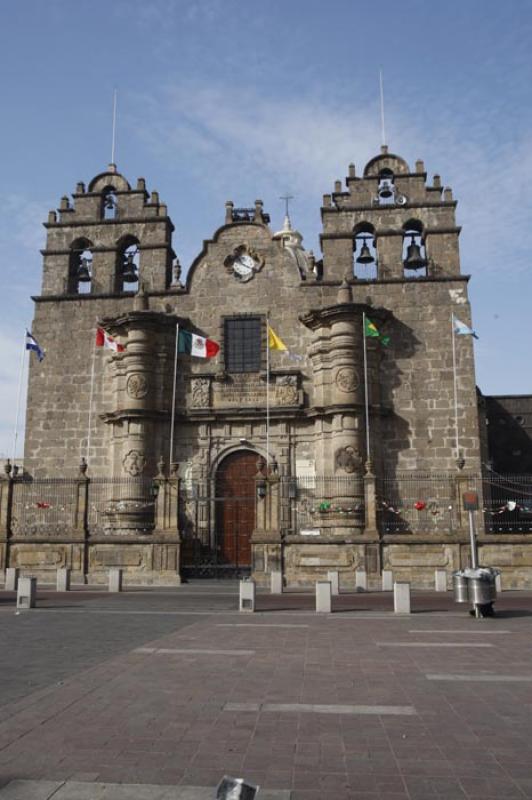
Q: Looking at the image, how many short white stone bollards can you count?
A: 13